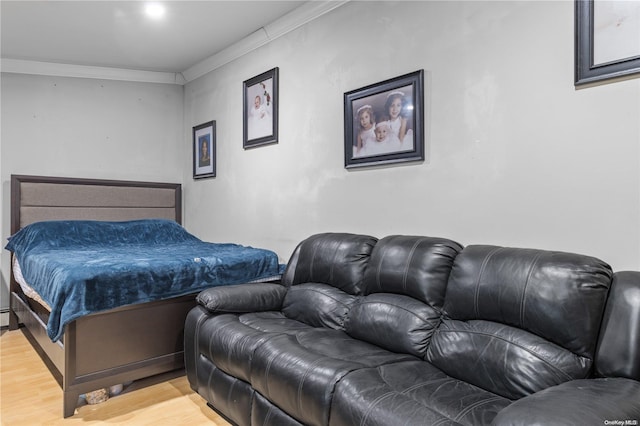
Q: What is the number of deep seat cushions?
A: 3